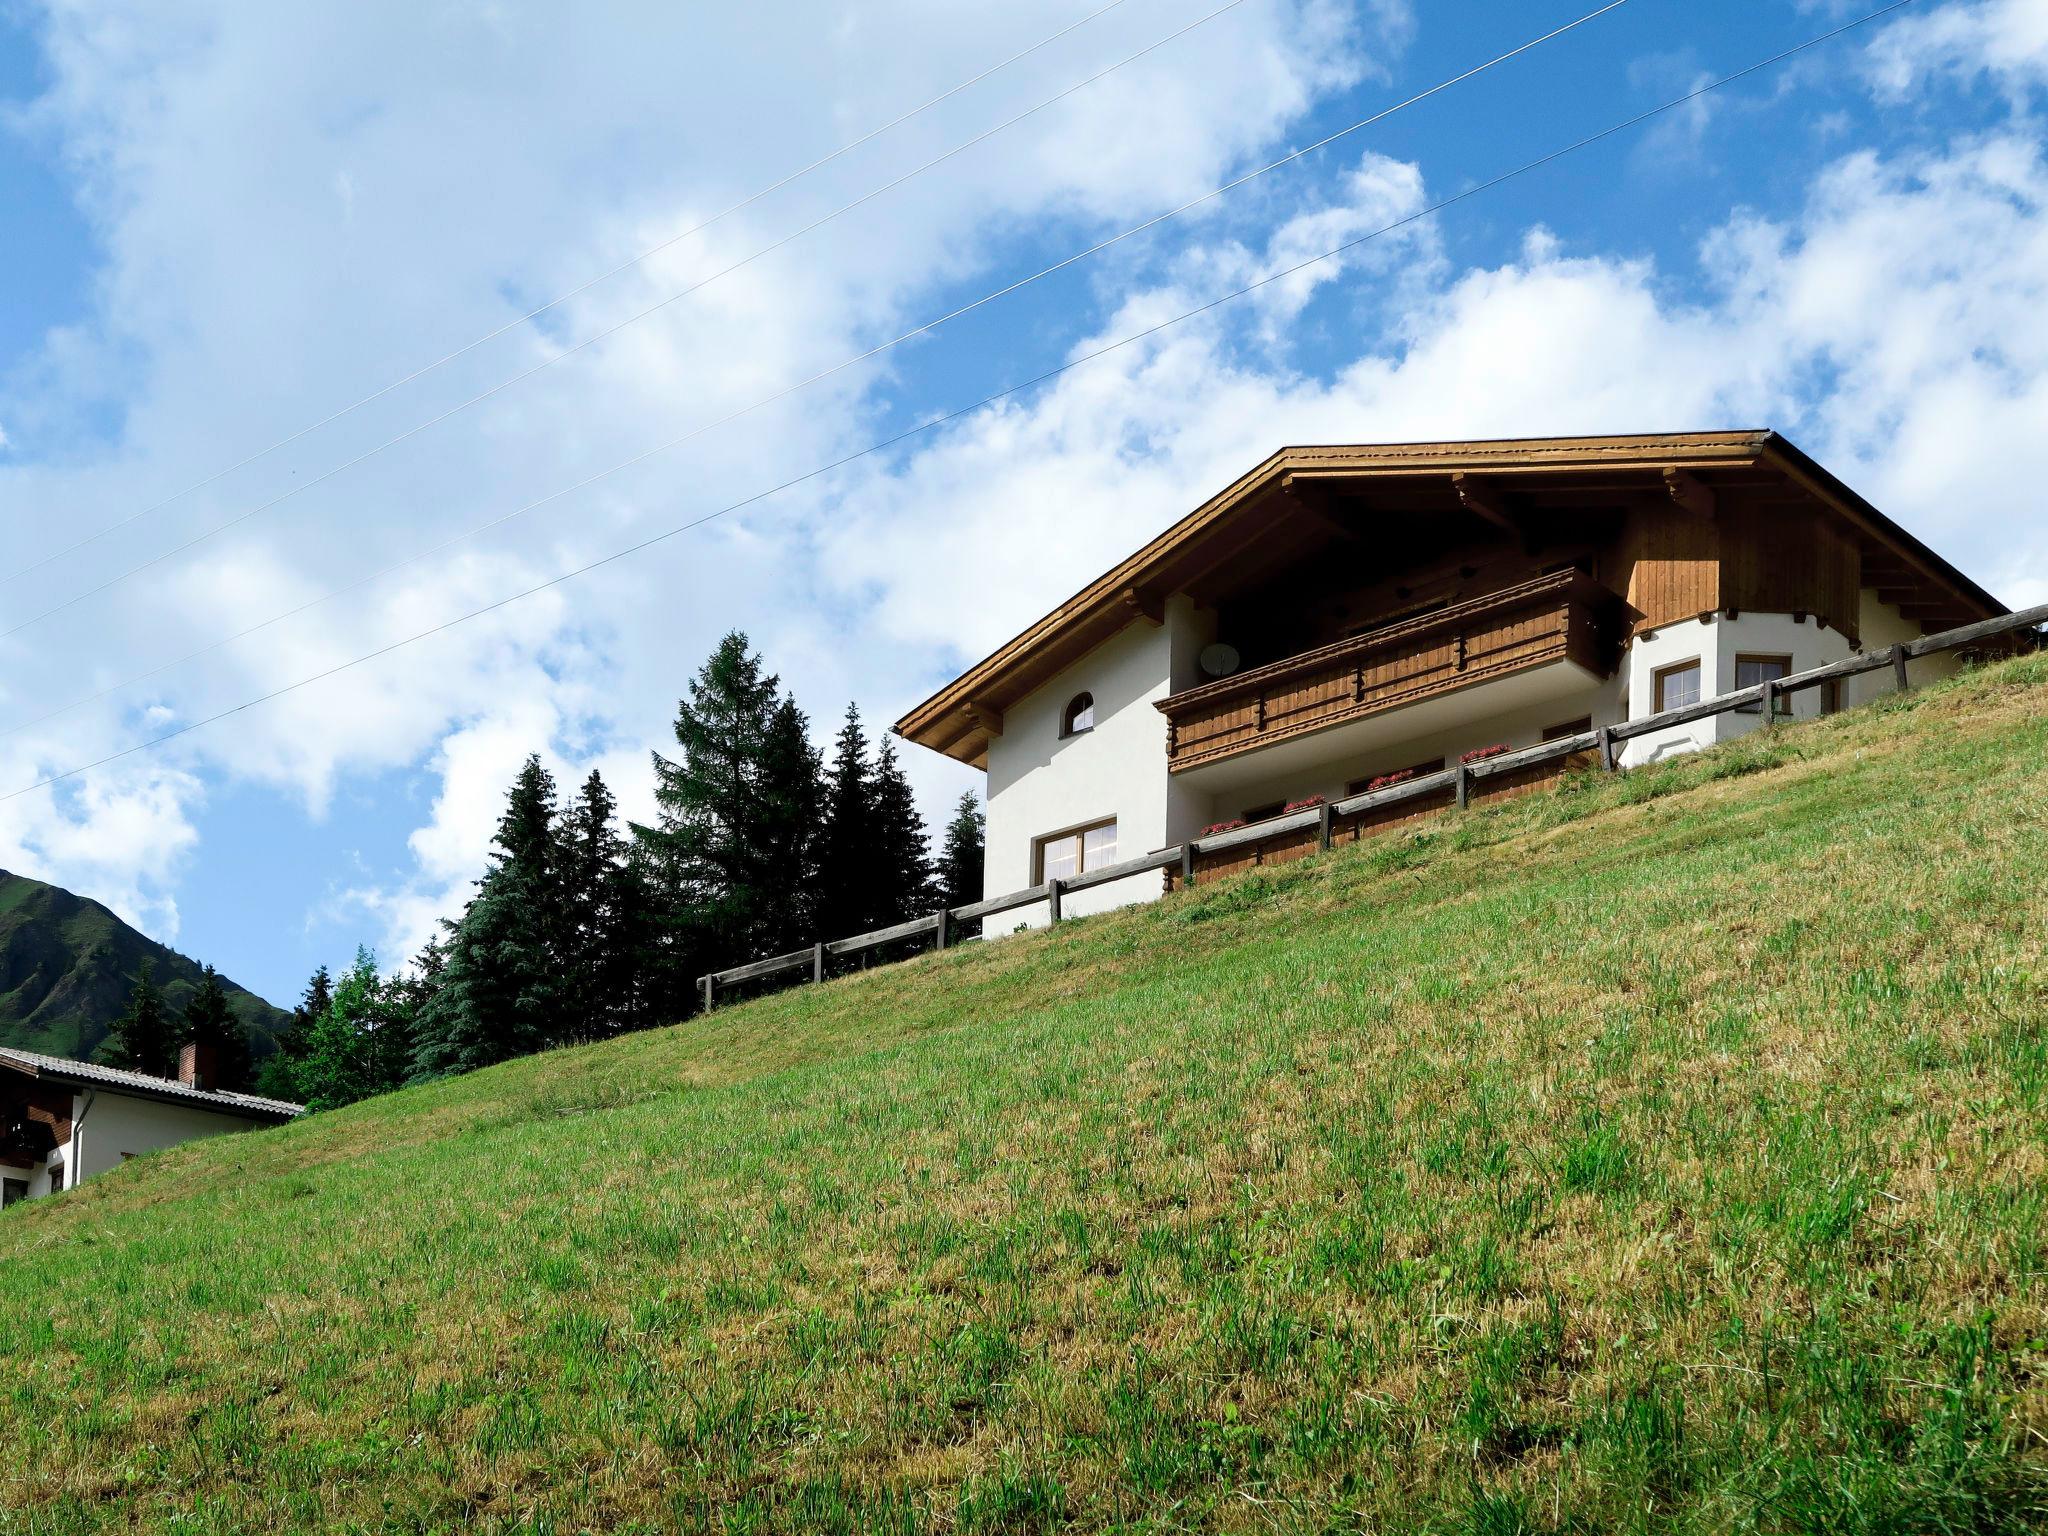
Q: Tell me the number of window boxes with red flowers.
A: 4